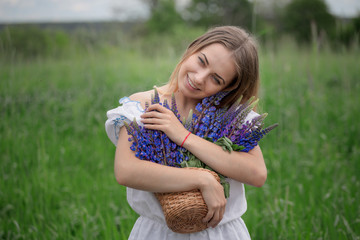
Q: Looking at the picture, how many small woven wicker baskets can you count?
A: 1